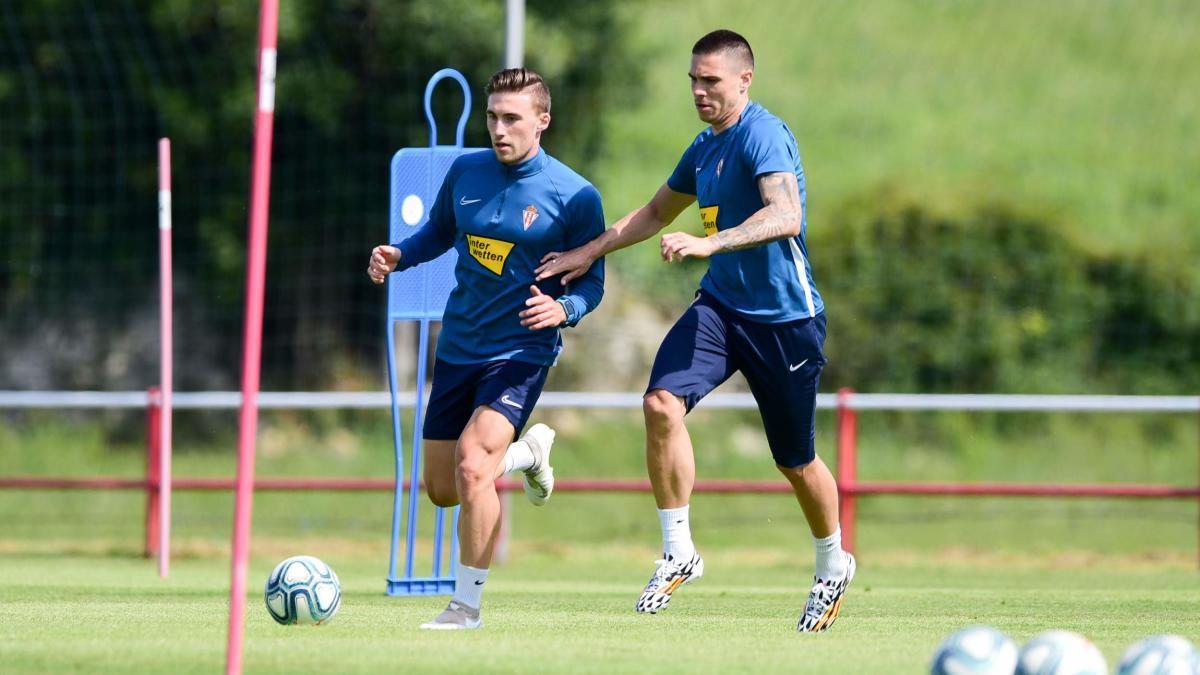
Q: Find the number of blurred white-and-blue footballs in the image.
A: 3